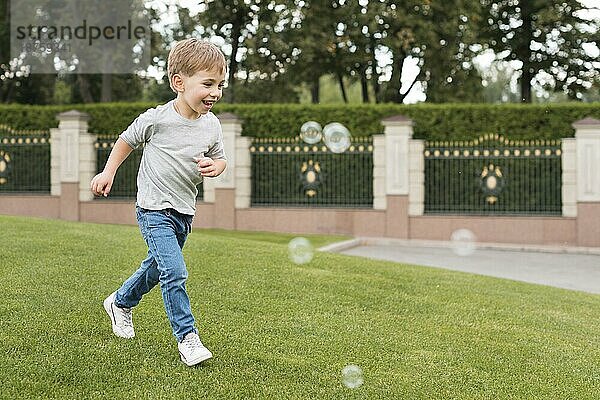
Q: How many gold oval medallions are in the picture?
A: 3